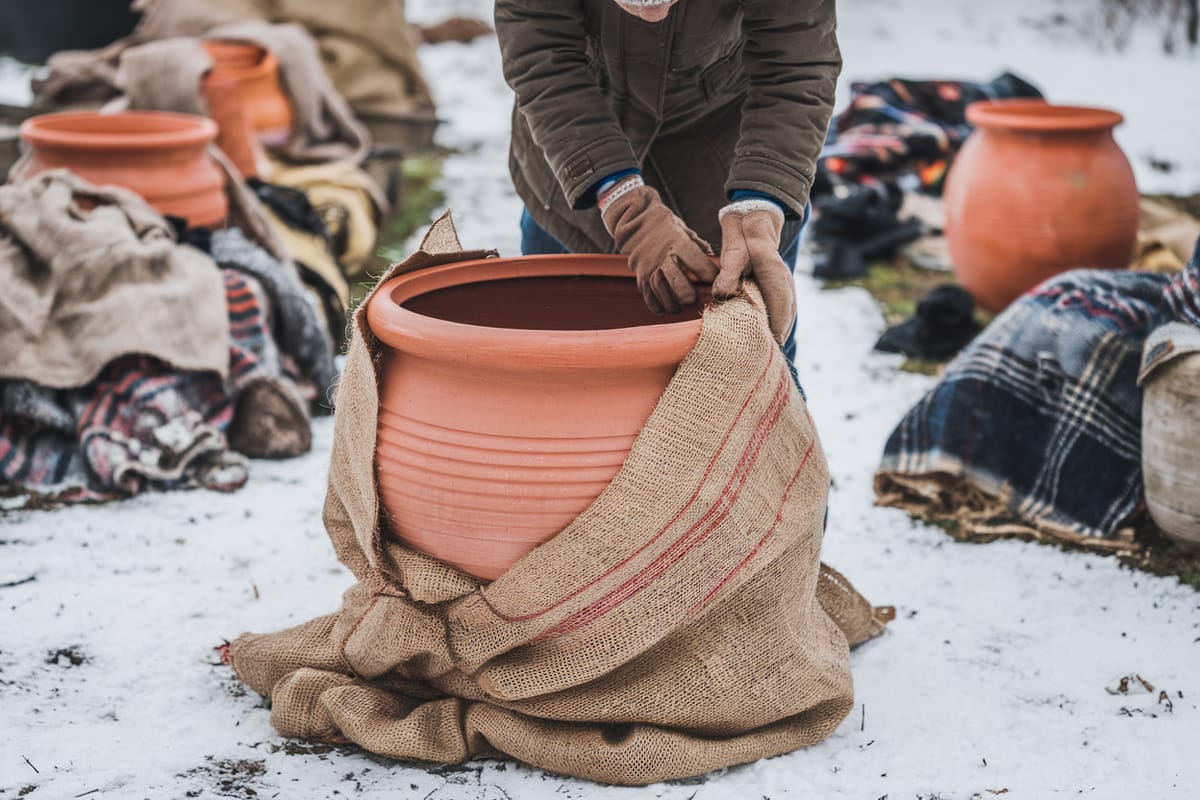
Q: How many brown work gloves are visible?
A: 2